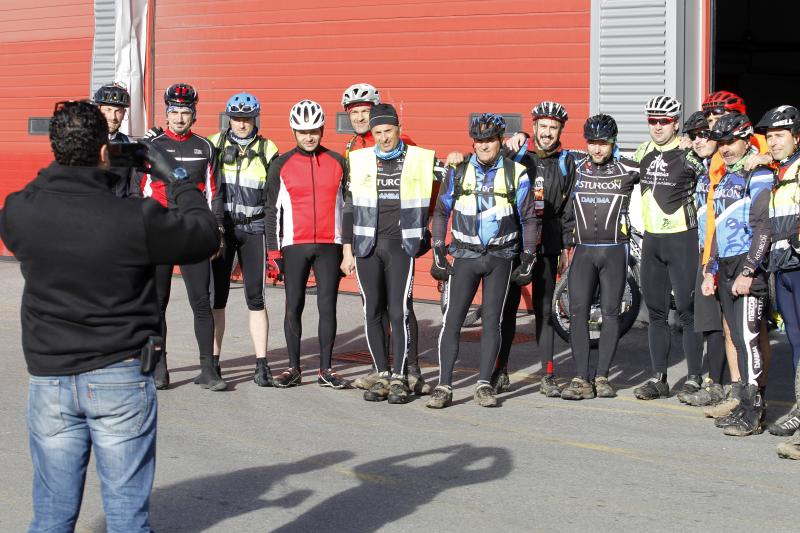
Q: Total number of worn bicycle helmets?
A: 13